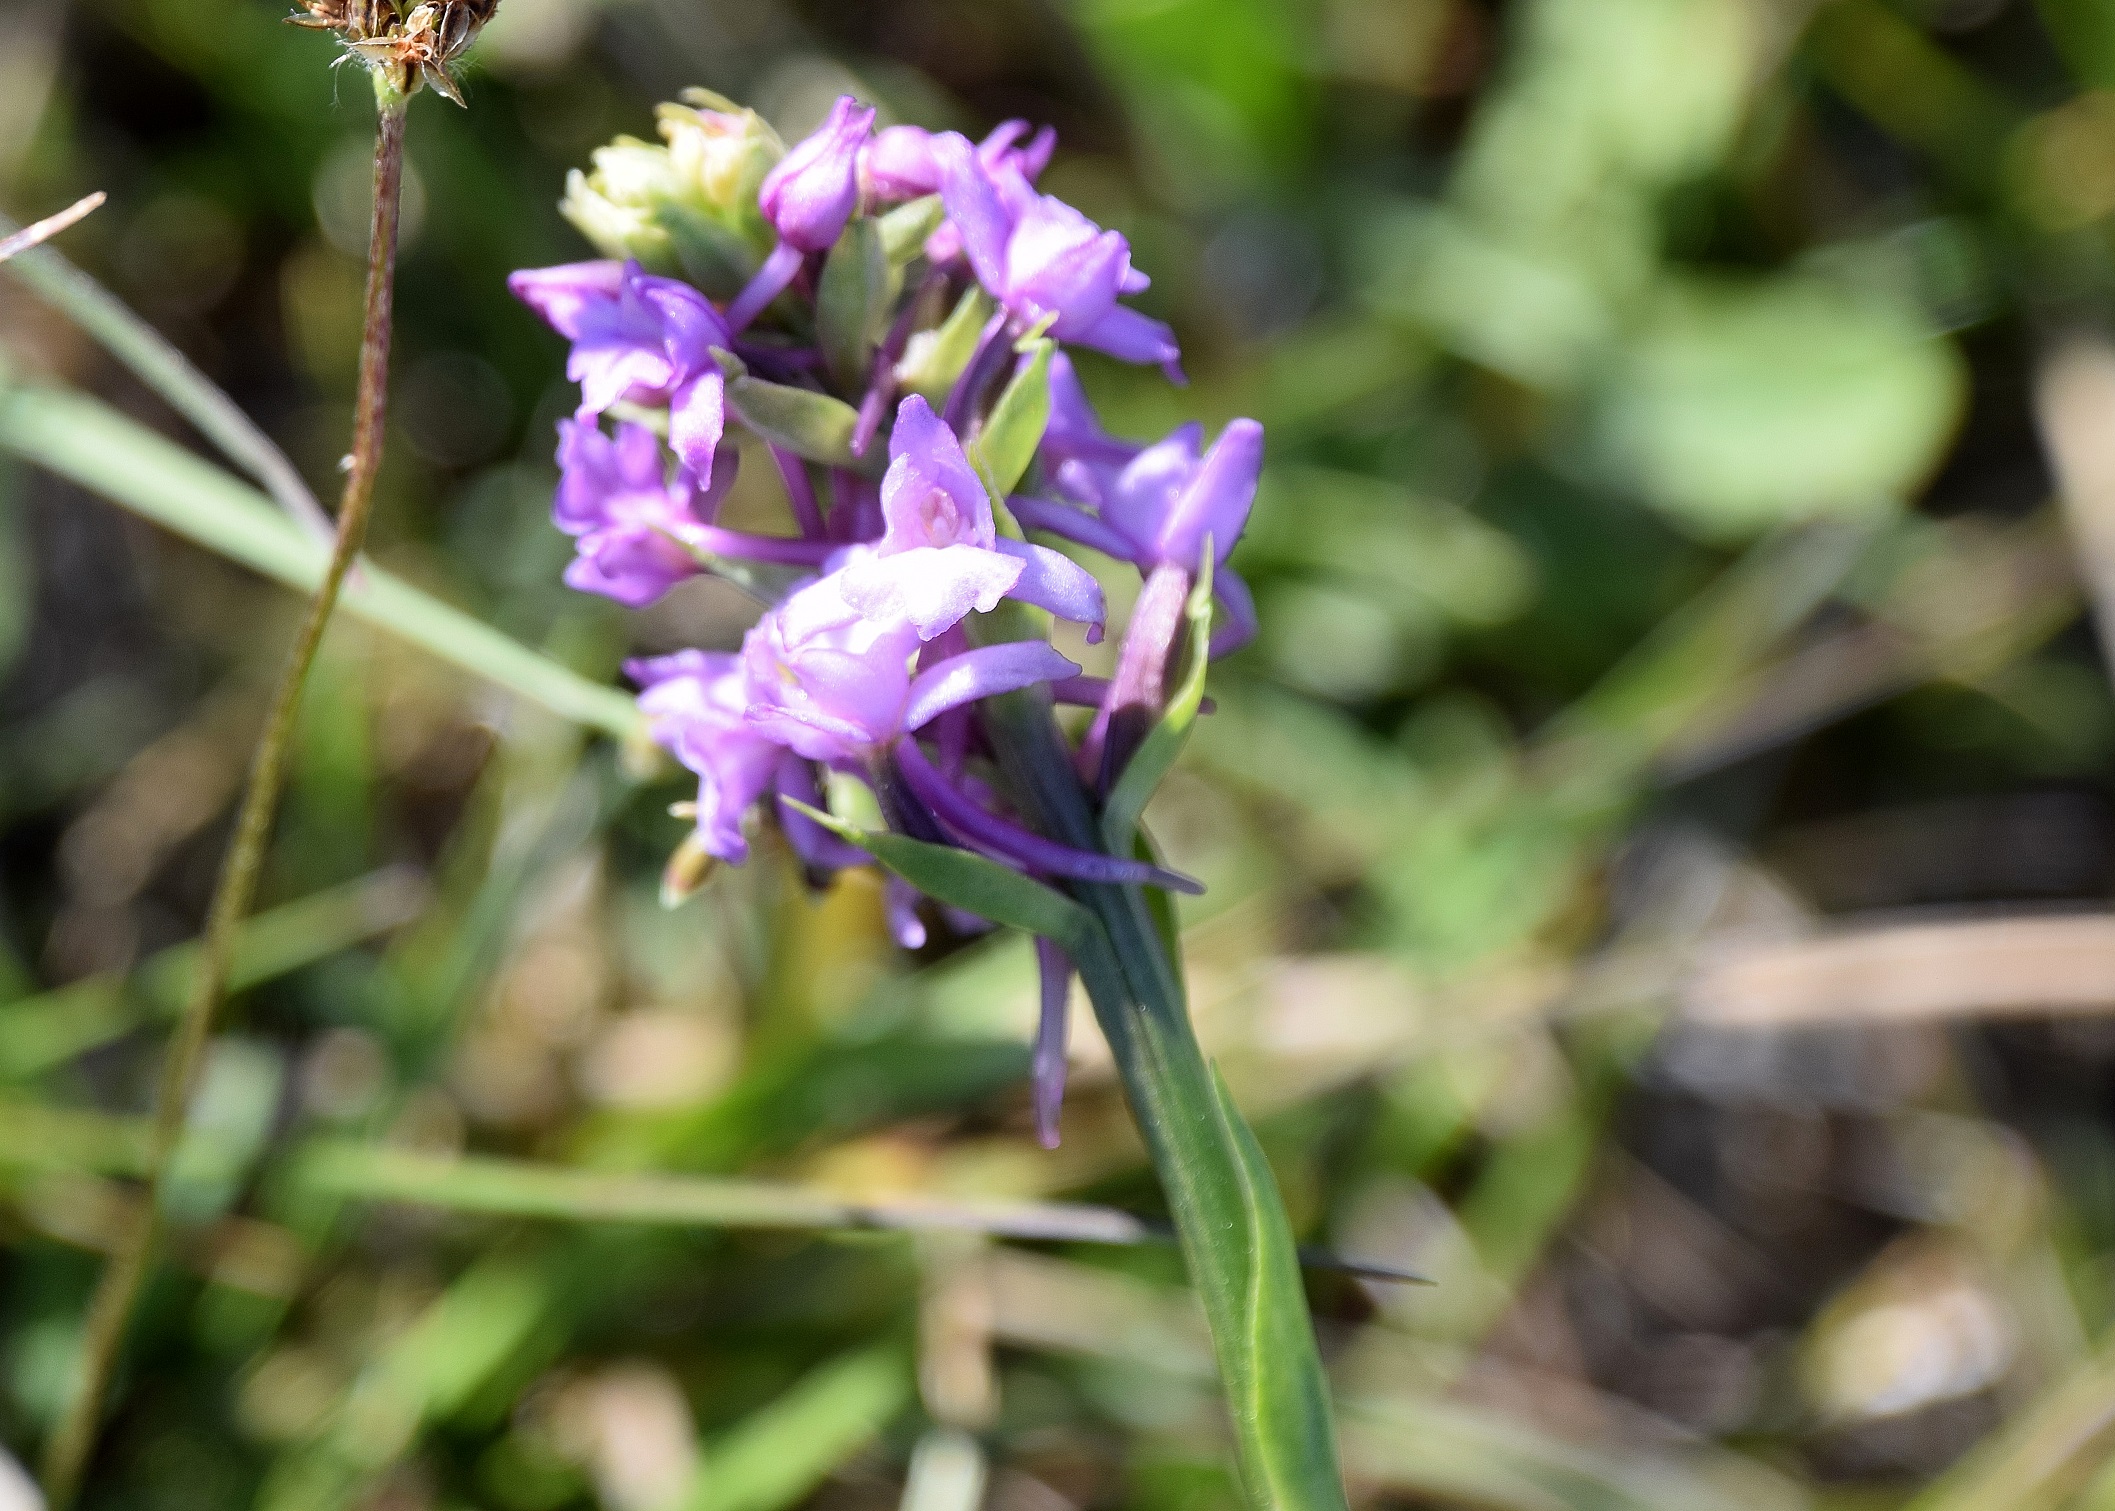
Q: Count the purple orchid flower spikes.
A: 1